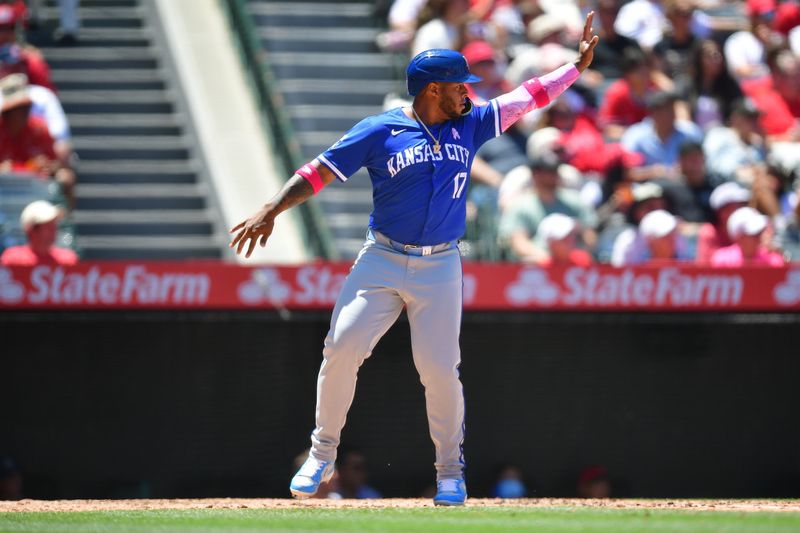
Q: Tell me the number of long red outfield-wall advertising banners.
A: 1